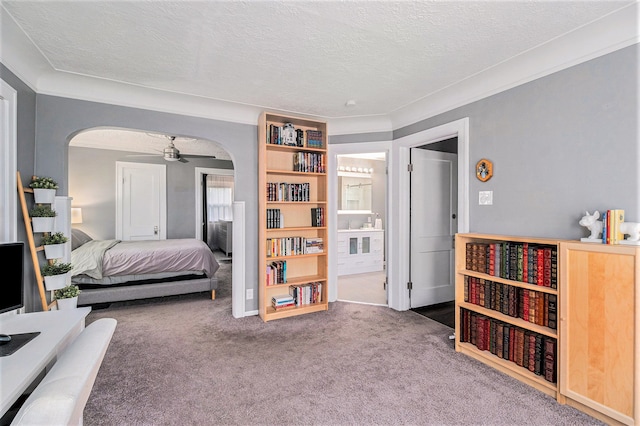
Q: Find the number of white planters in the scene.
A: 5